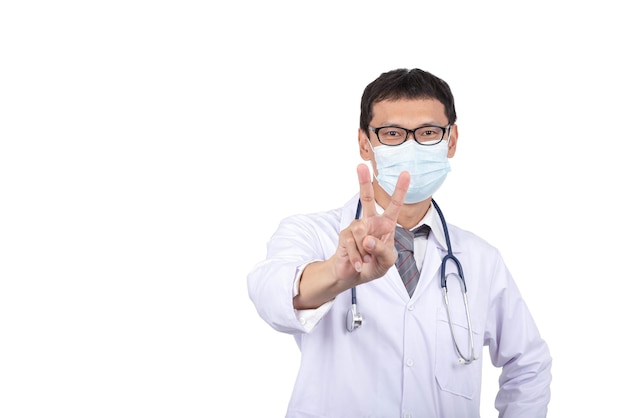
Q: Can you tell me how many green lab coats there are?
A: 0